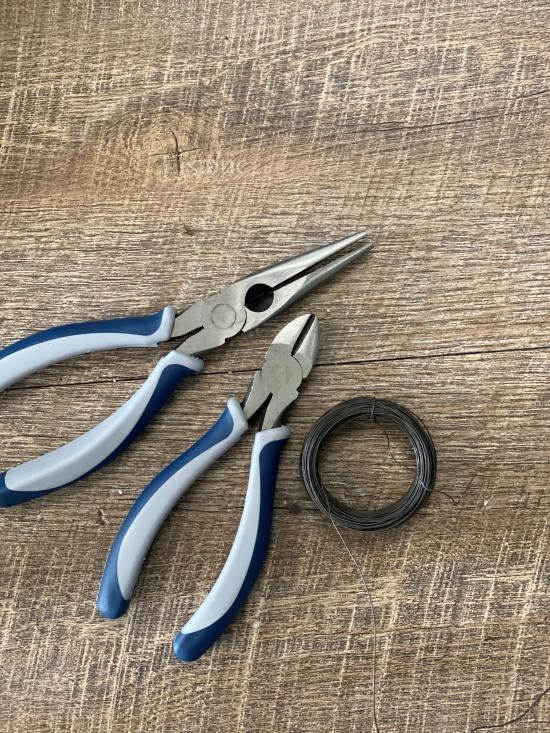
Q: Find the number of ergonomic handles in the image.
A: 4